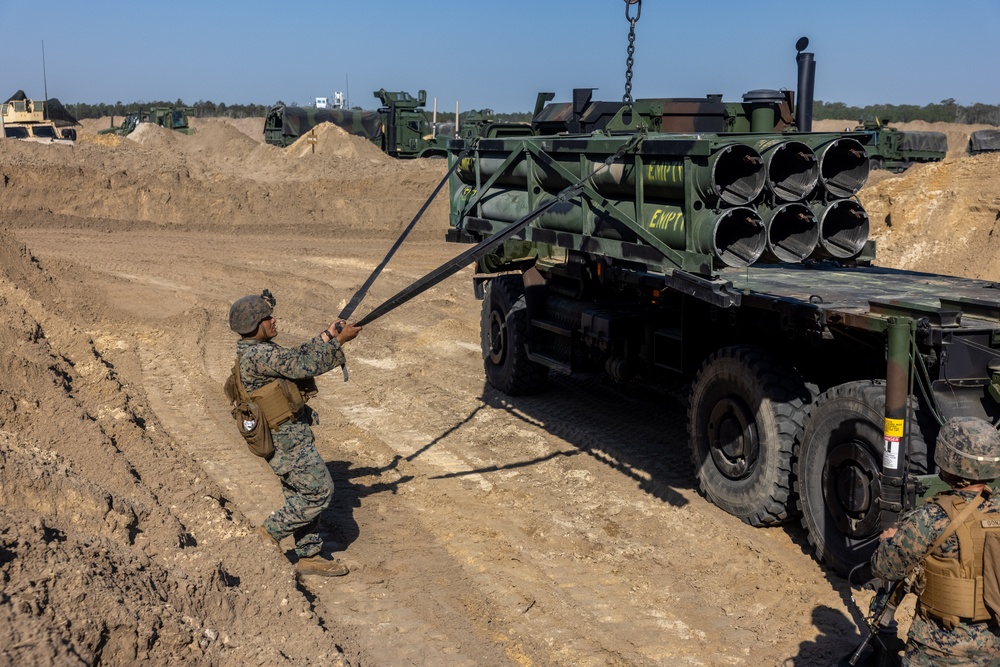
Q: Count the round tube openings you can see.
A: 6